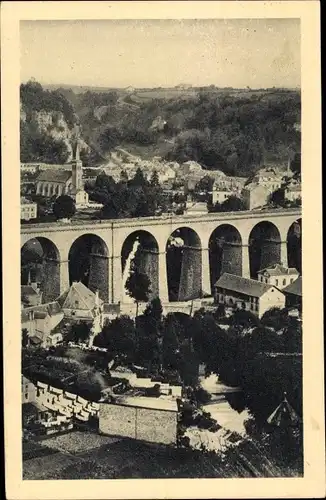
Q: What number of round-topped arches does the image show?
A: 7